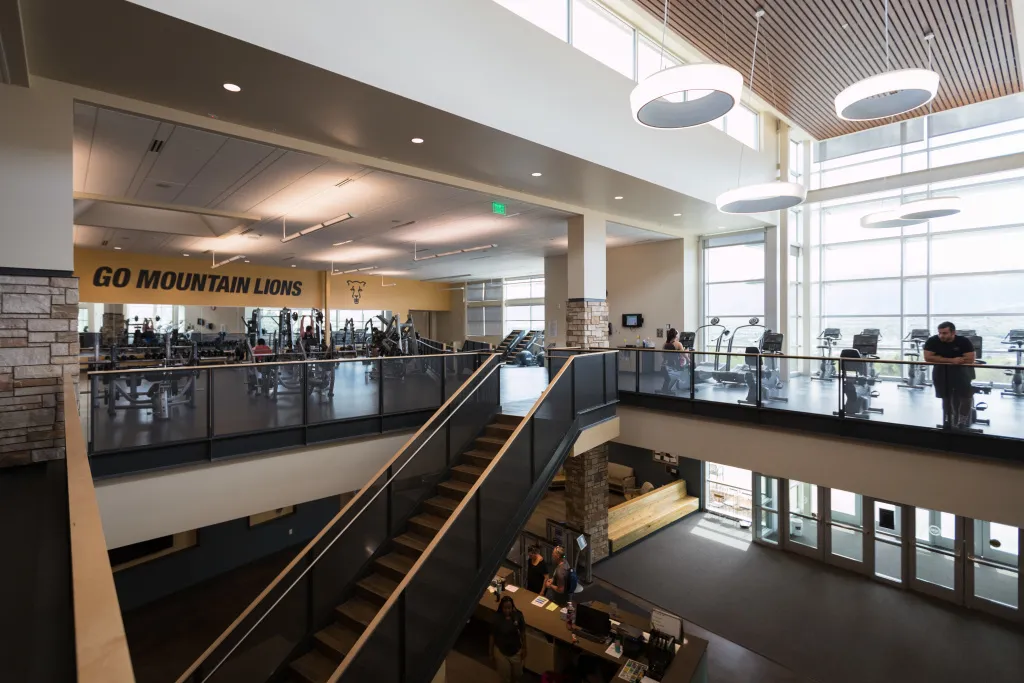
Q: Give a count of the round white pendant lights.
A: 5